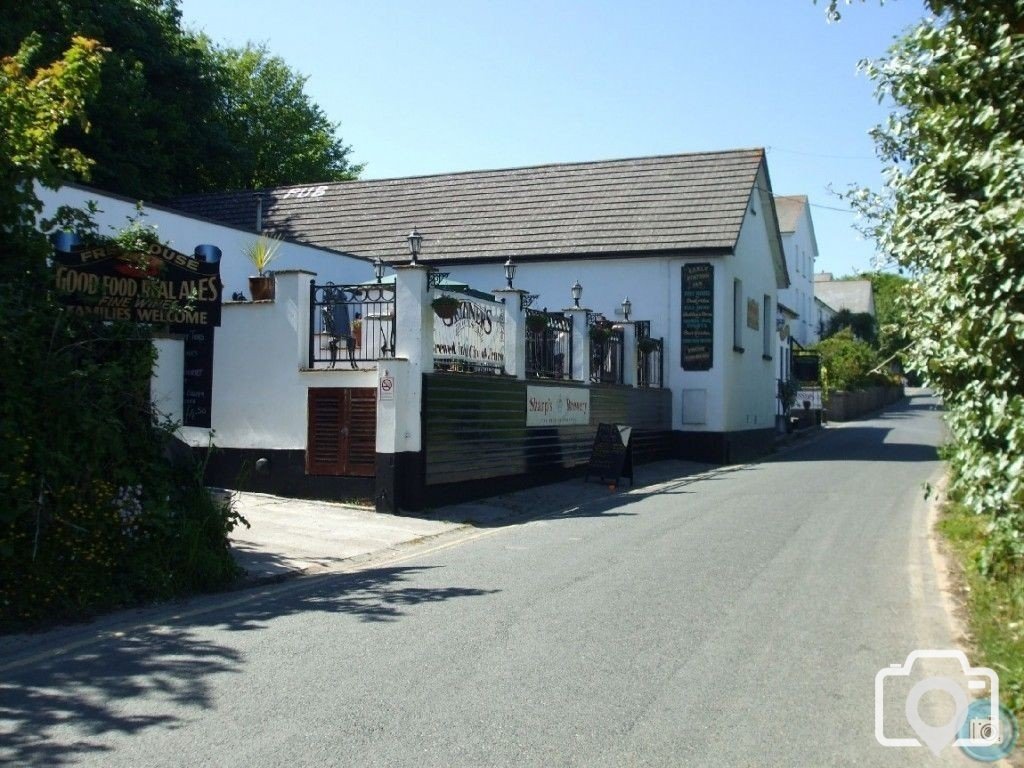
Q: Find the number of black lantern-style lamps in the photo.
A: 5